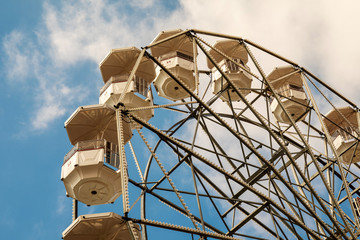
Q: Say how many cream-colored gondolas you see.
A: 7